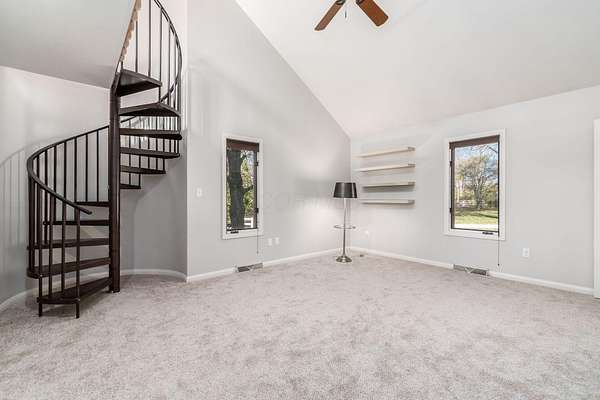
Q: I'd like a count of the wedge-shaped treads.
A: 11